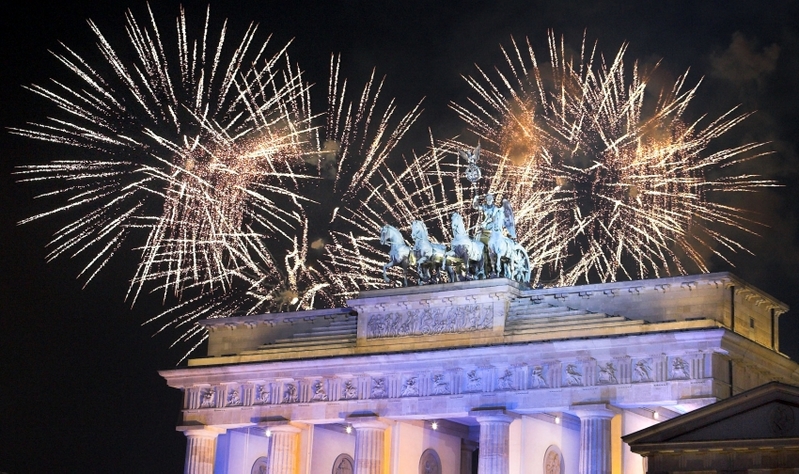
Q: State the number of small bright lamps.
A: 5